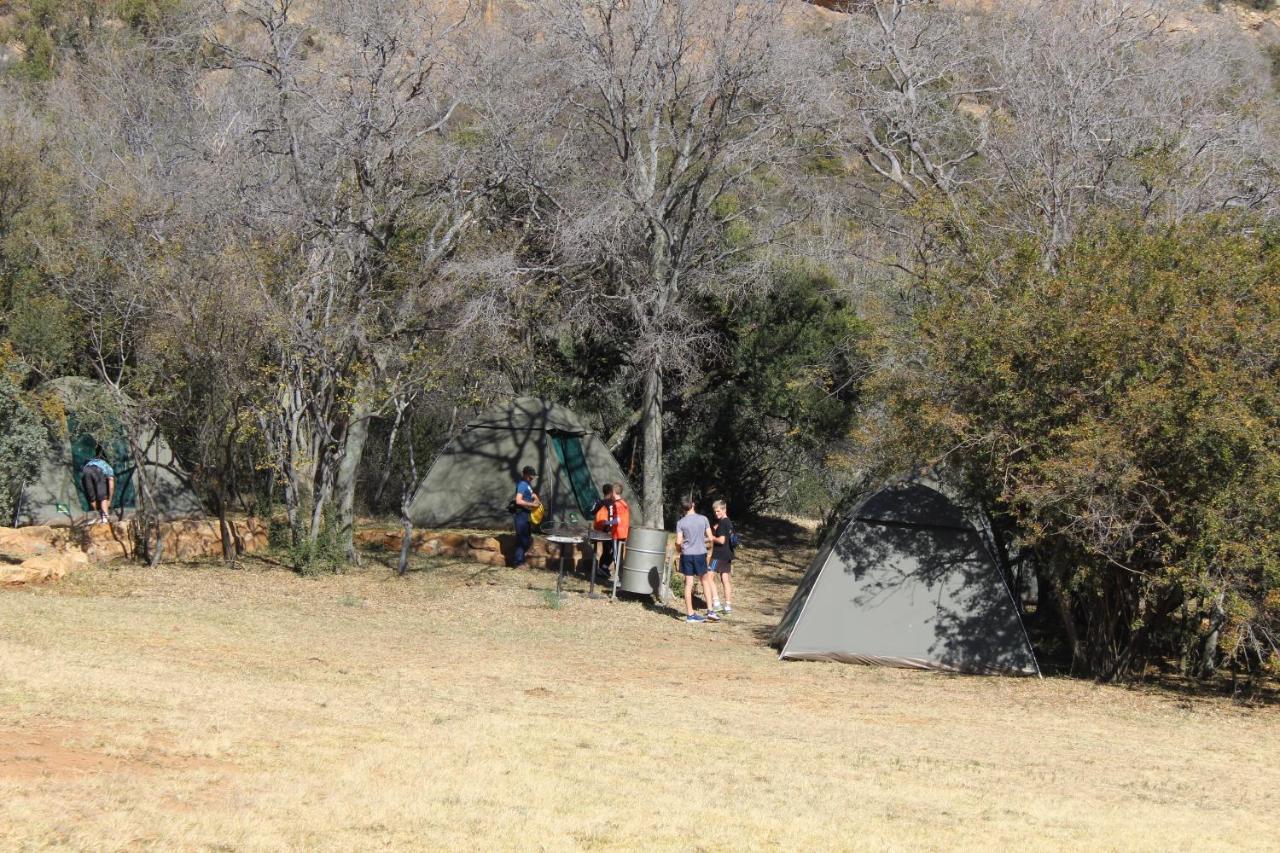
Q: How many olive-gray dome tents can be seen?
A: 3